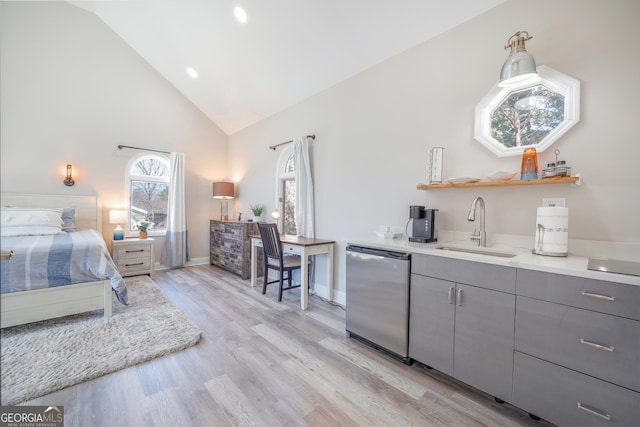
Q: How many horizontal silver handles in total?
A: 3